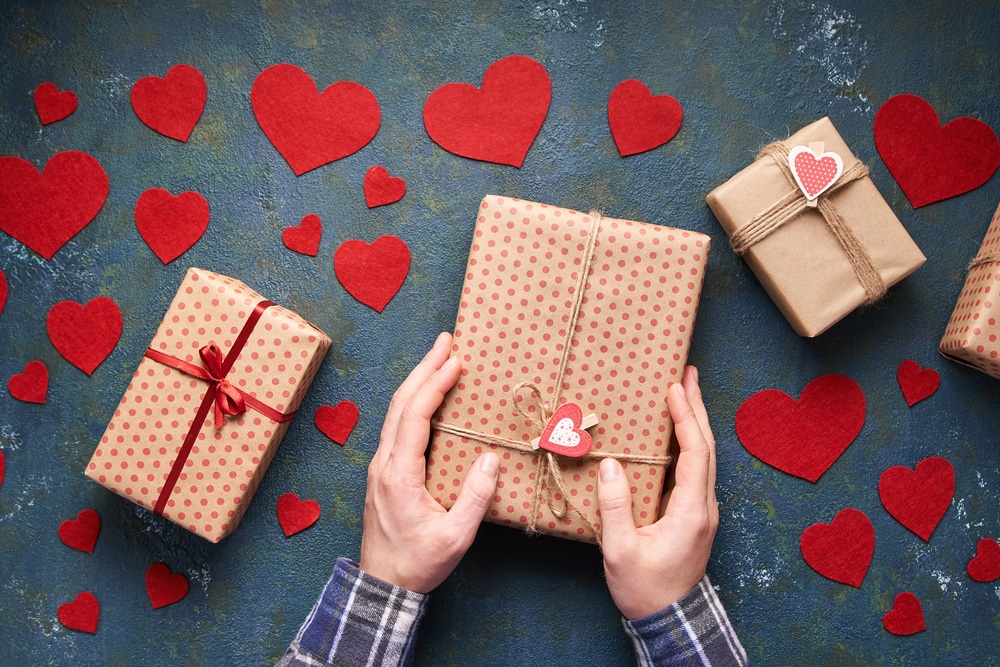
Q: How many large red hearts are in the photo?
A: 5